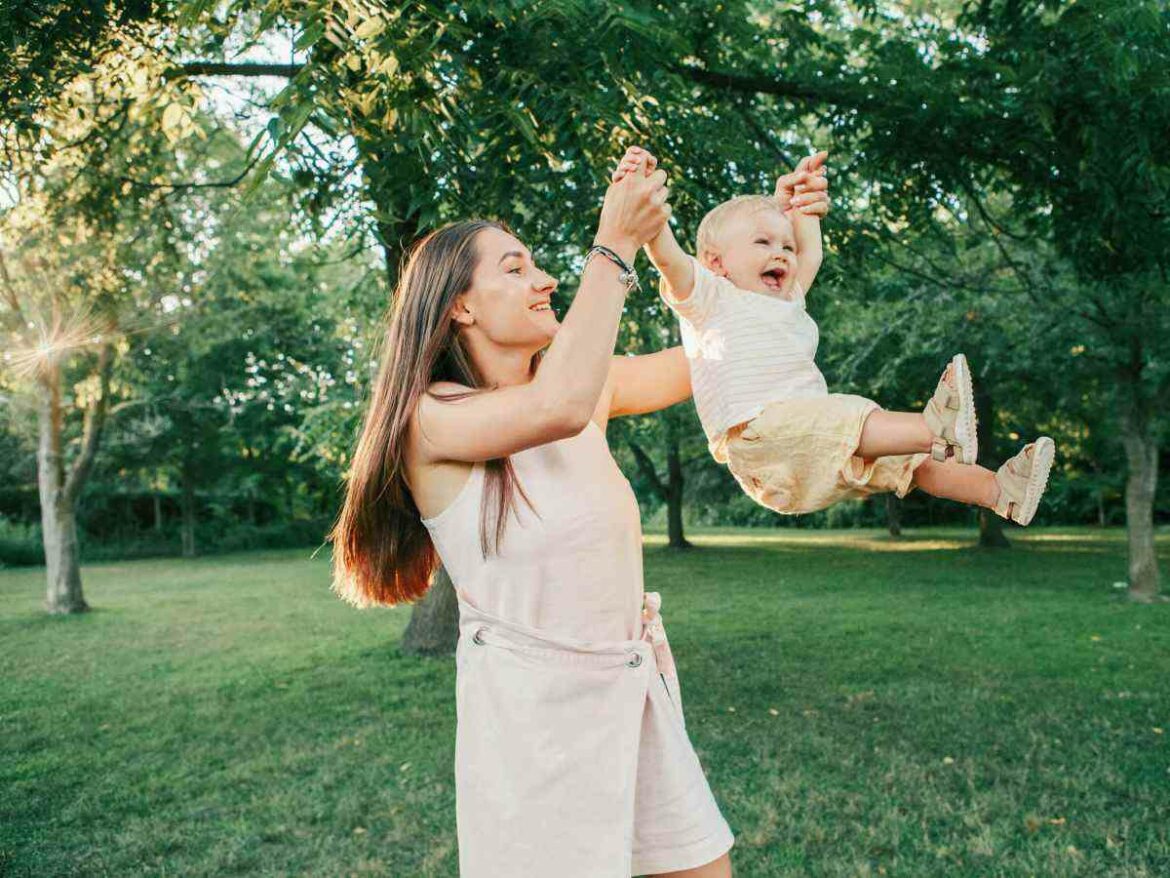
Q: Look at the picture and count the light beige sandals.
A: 2